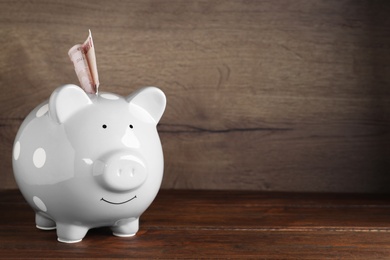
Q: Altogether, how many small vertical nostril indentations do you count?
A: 2